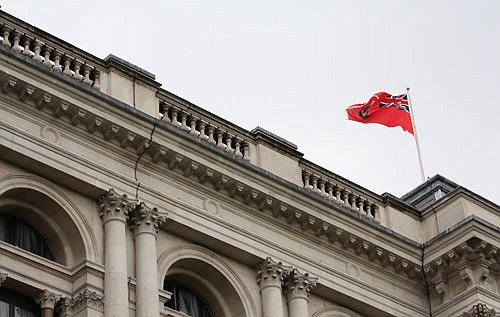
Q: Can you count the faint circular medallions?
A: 3